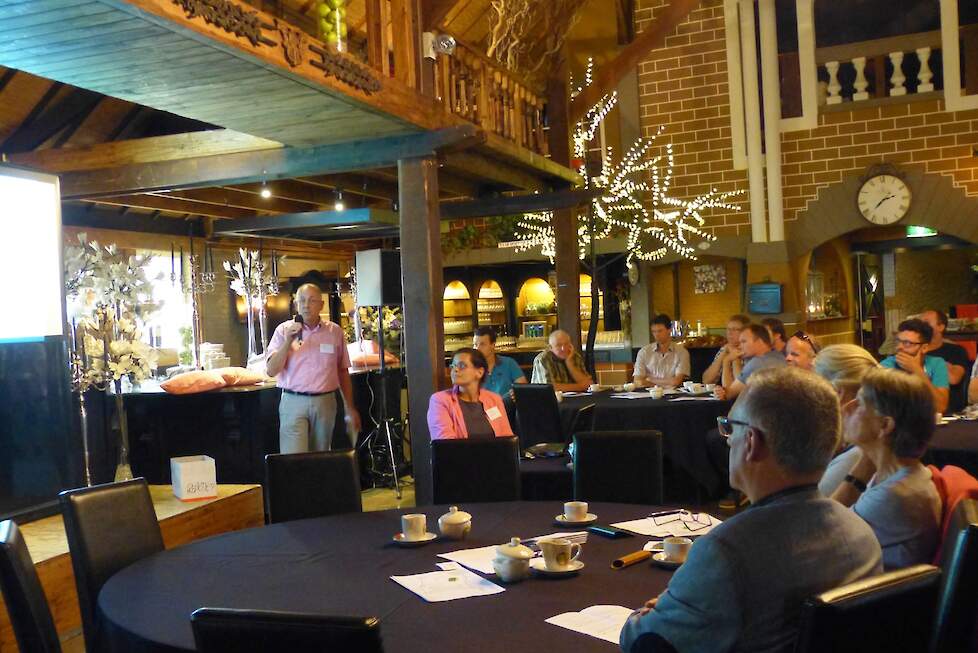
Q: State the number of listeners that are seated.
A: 13